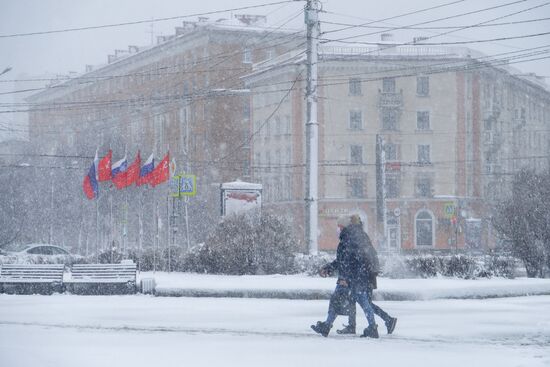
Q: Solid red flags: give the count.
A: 3